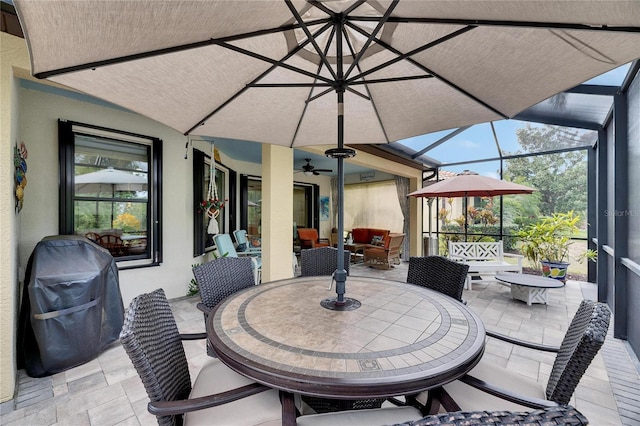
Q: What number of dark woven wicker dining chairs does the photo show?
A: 6